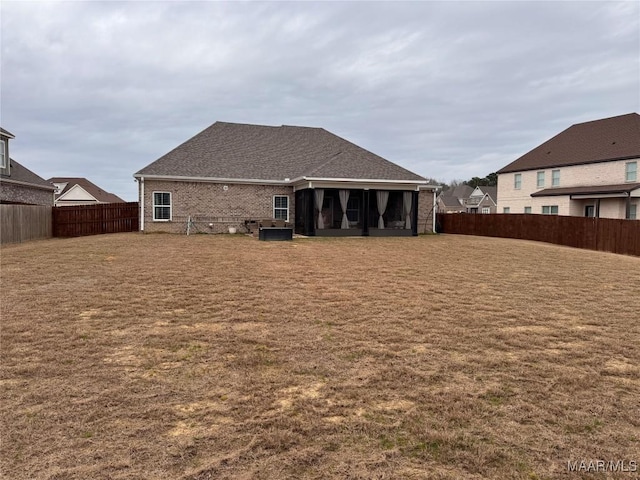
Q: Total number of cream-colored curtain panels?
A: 4